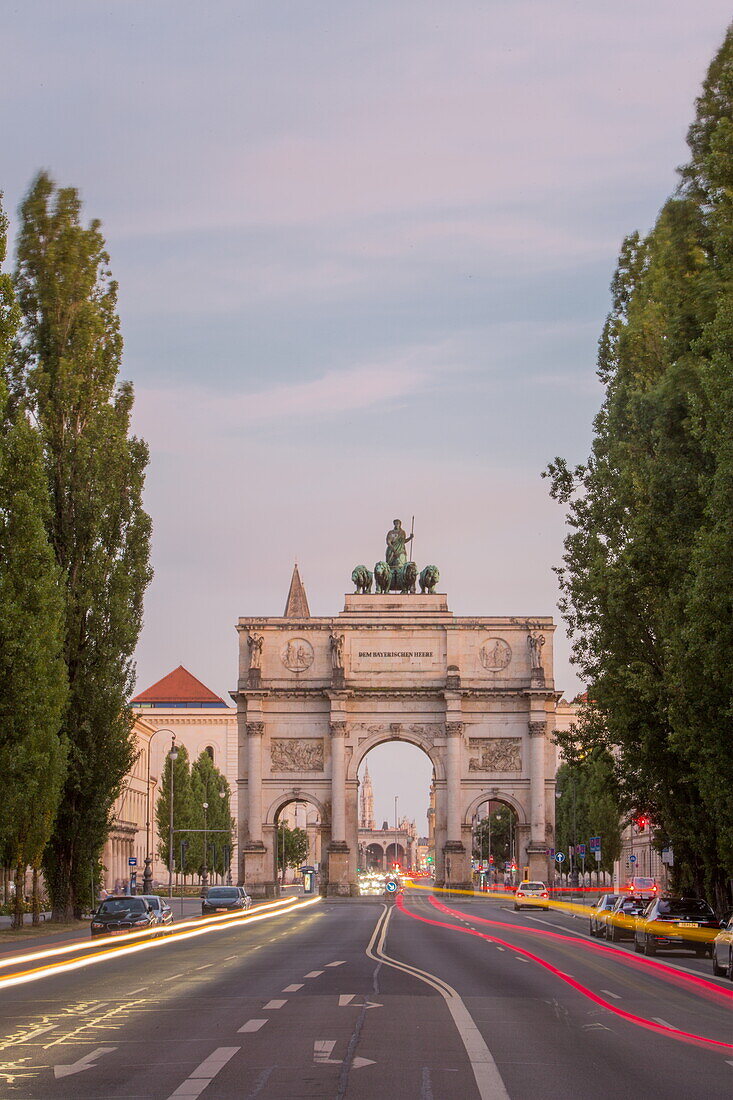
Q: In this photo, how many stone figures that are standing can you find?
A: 3